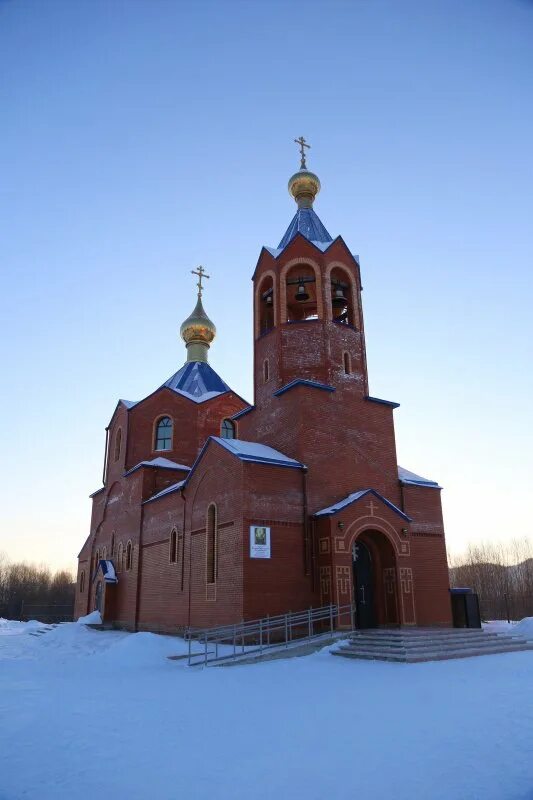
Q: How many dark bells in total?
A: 3